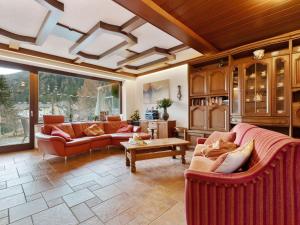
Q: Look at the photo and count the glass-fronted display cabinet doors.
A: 3